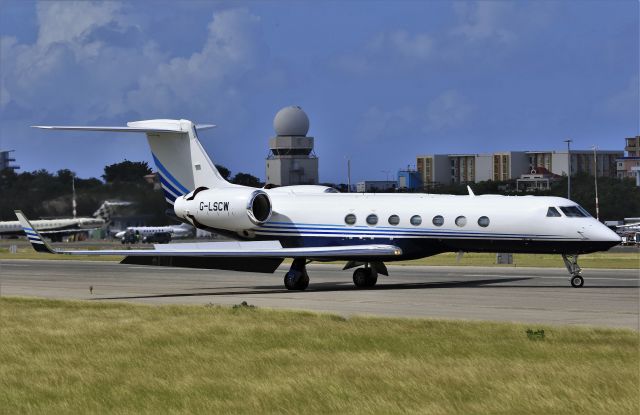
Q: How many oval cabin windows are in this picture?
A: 7